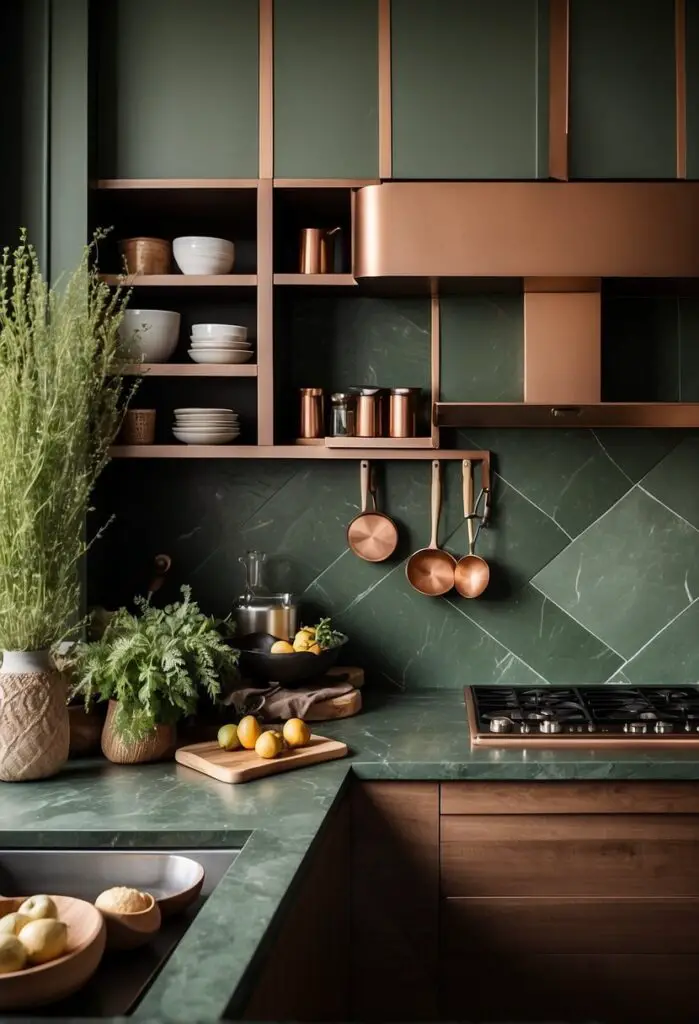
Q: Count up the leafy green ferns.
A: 1